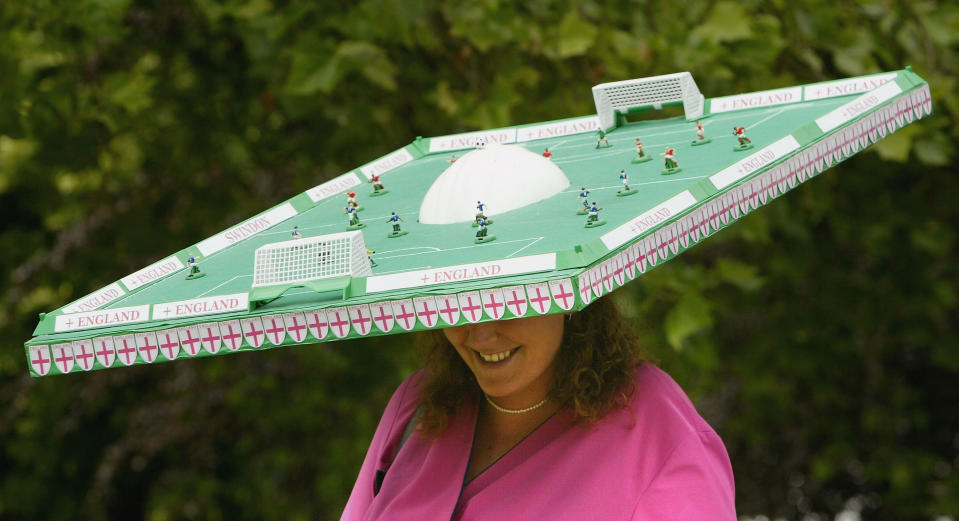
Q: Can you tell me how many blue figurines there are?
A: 9